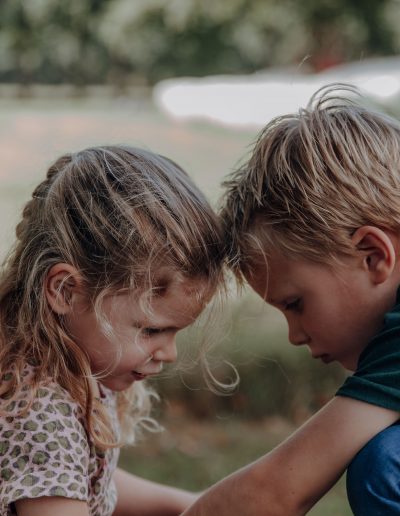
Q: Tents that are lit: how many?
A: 0